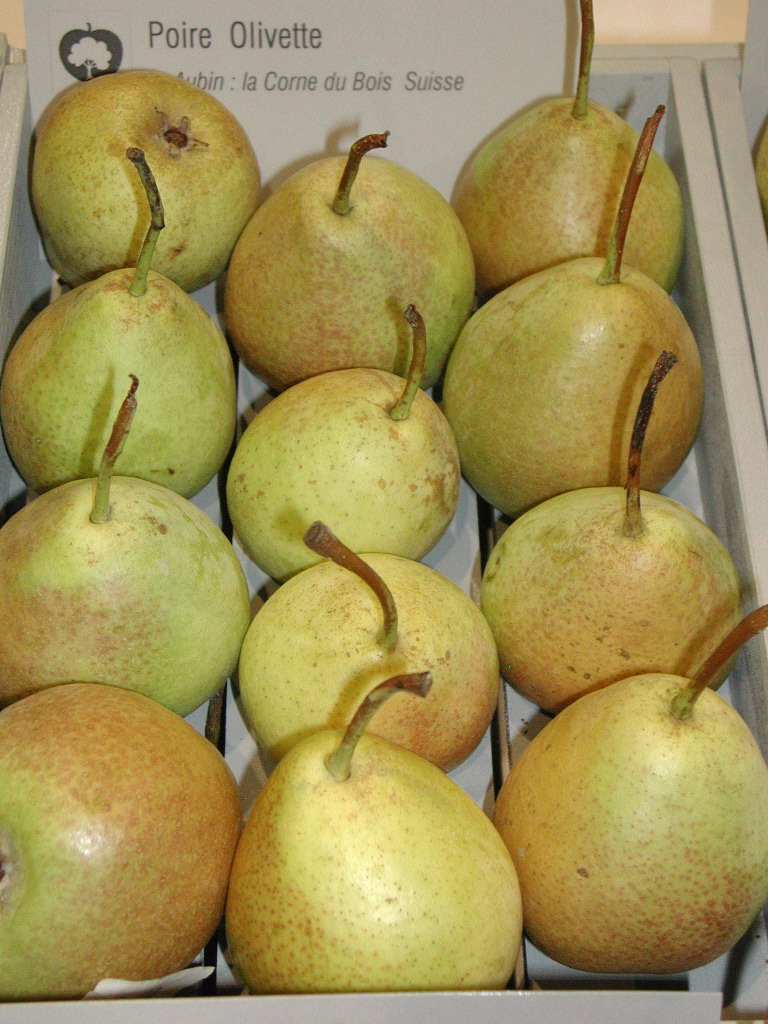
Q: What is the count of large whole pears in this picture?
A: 12